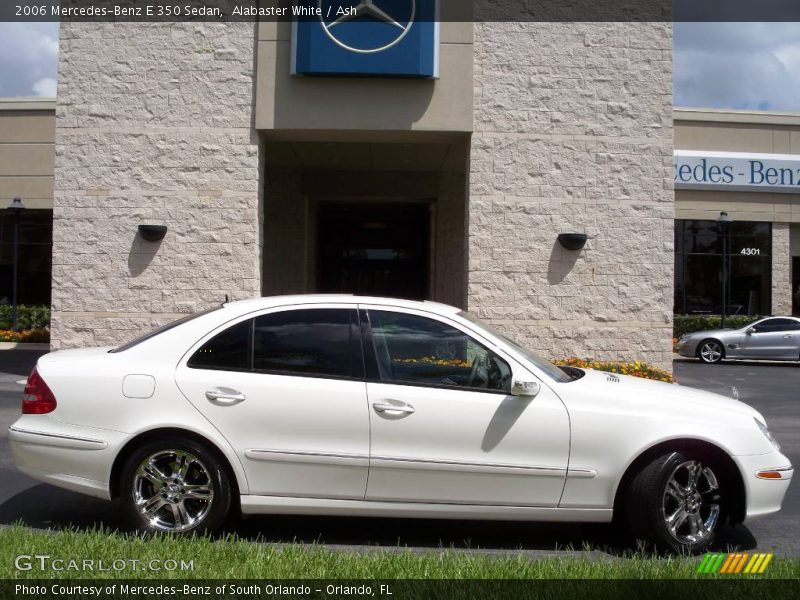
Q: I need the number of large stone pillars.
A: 2